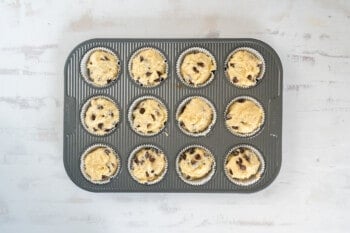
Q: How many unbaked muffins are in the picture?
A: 12